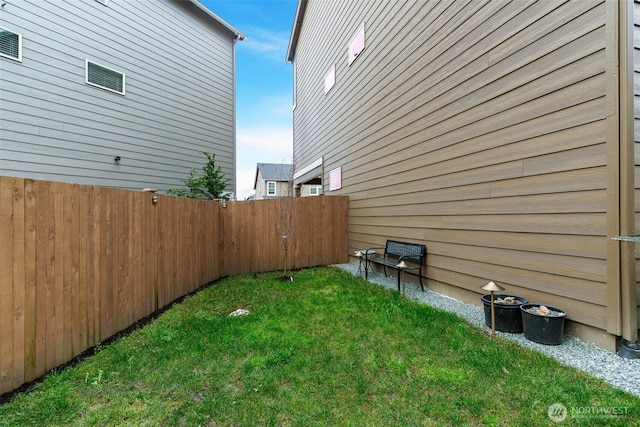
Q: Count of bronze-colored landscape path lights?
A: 3